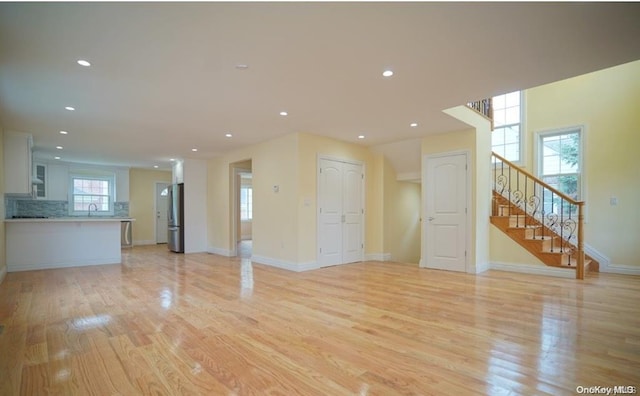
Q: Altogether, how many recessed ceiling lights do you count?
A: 13